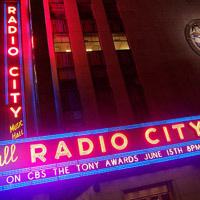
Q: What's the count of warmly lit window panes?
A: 3